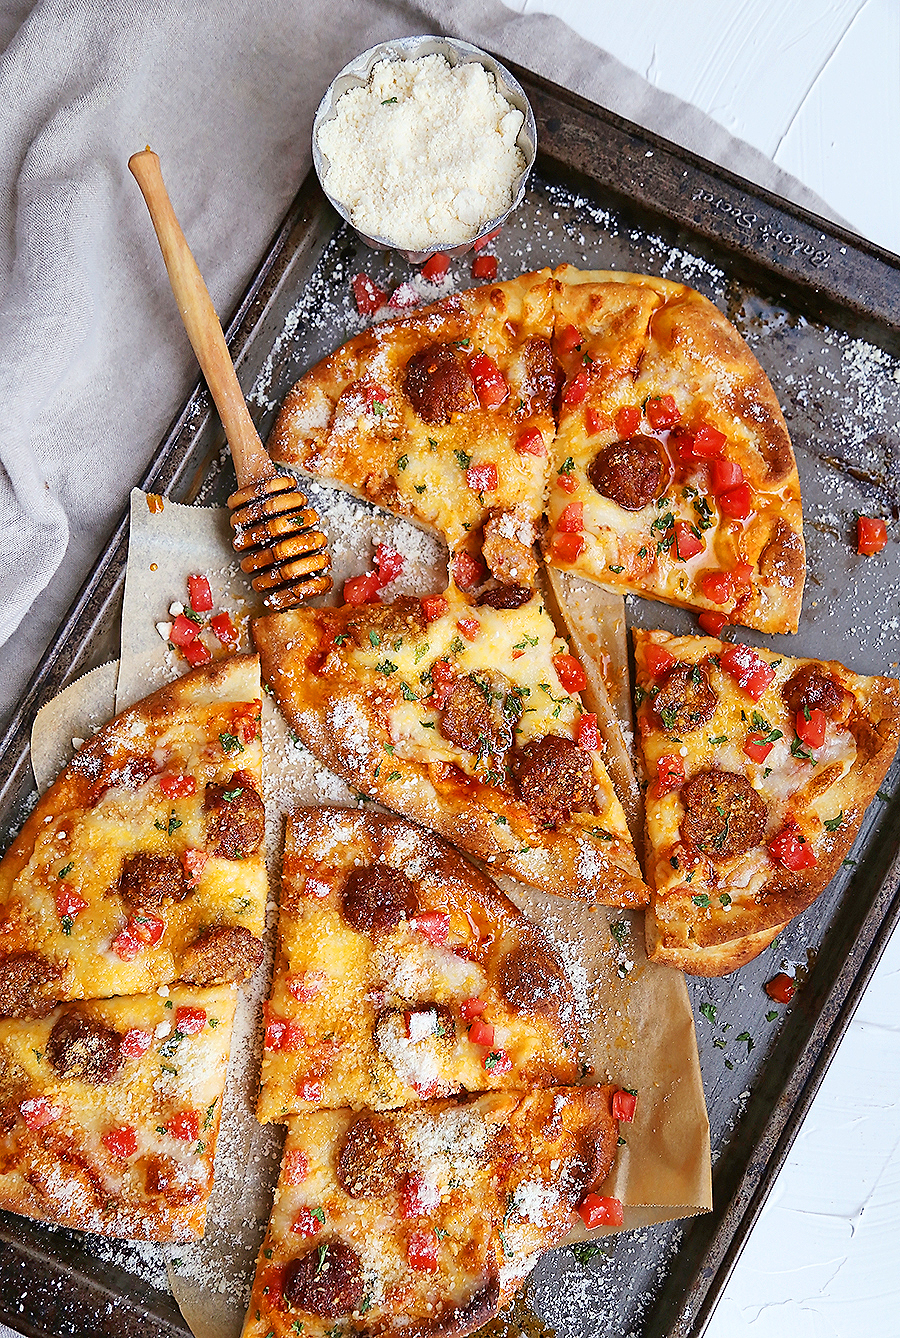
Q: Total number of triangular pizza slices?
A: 8